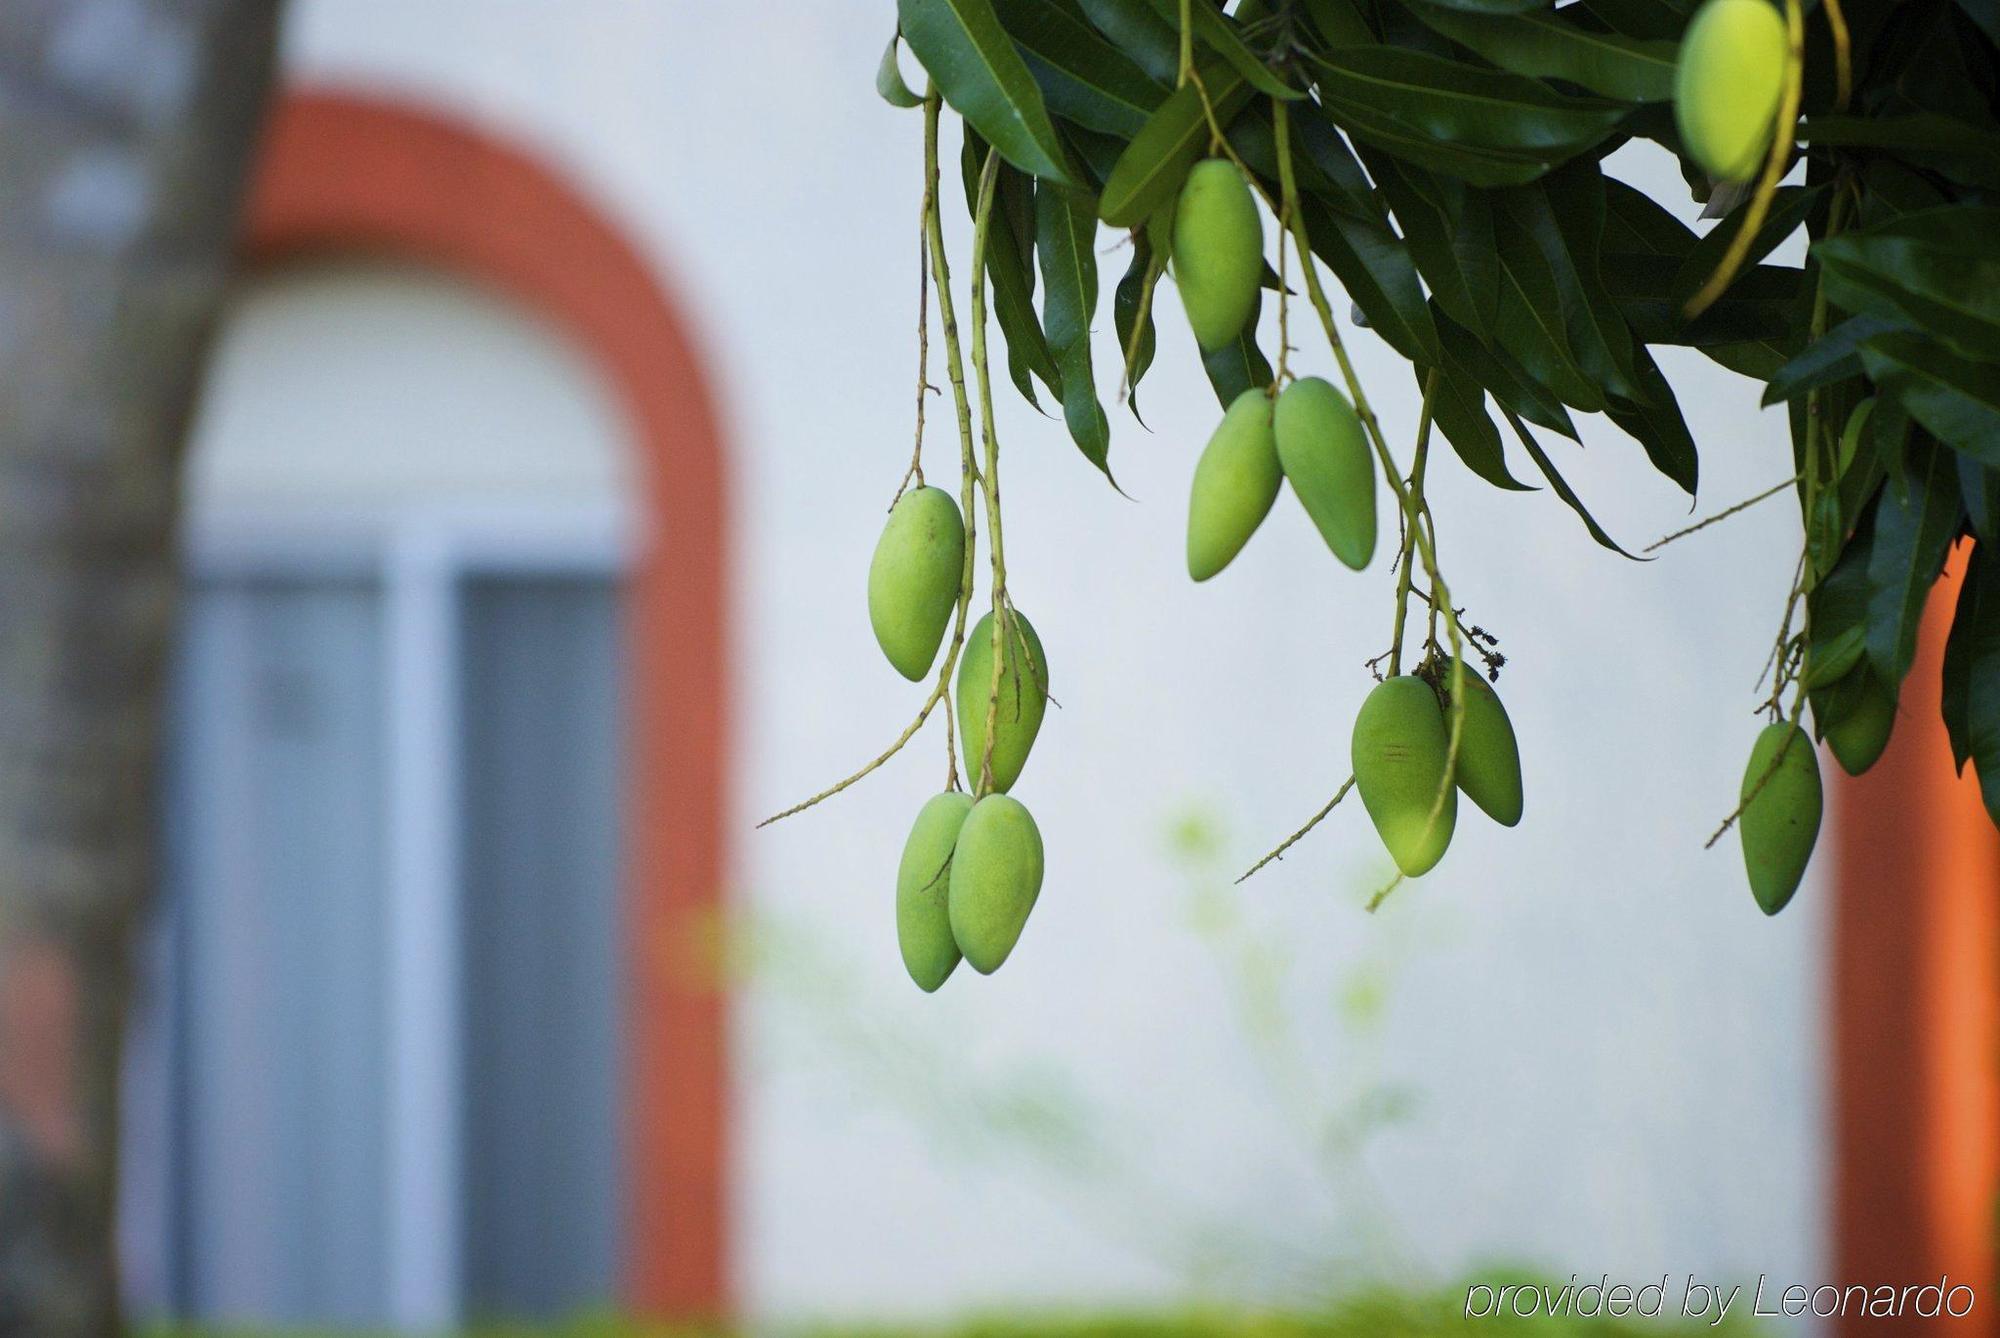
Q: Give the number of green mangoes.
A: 12